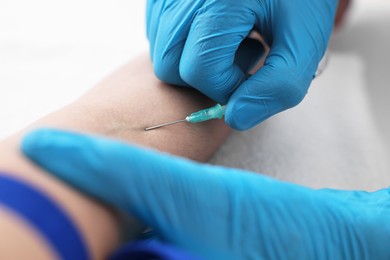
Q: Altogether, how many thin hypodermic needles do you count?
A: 1